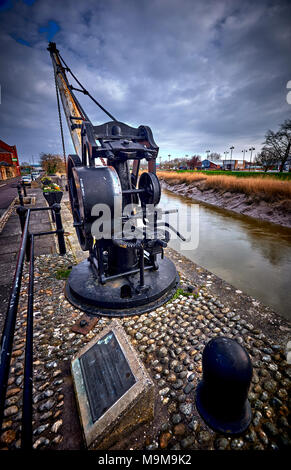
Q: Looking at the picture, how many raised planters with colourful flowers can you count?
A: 2